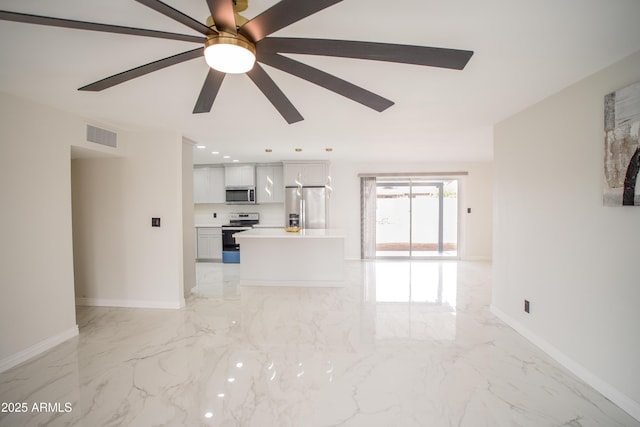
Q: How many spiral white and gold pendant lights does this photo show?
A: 3